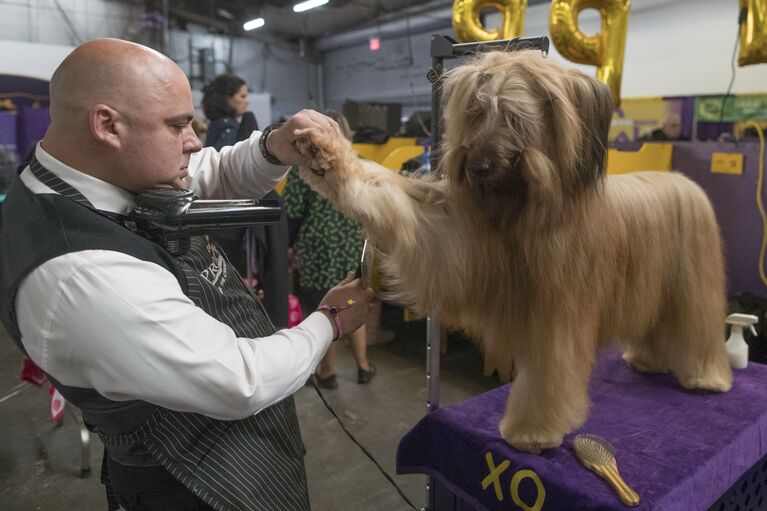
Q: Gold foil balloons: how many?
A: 3